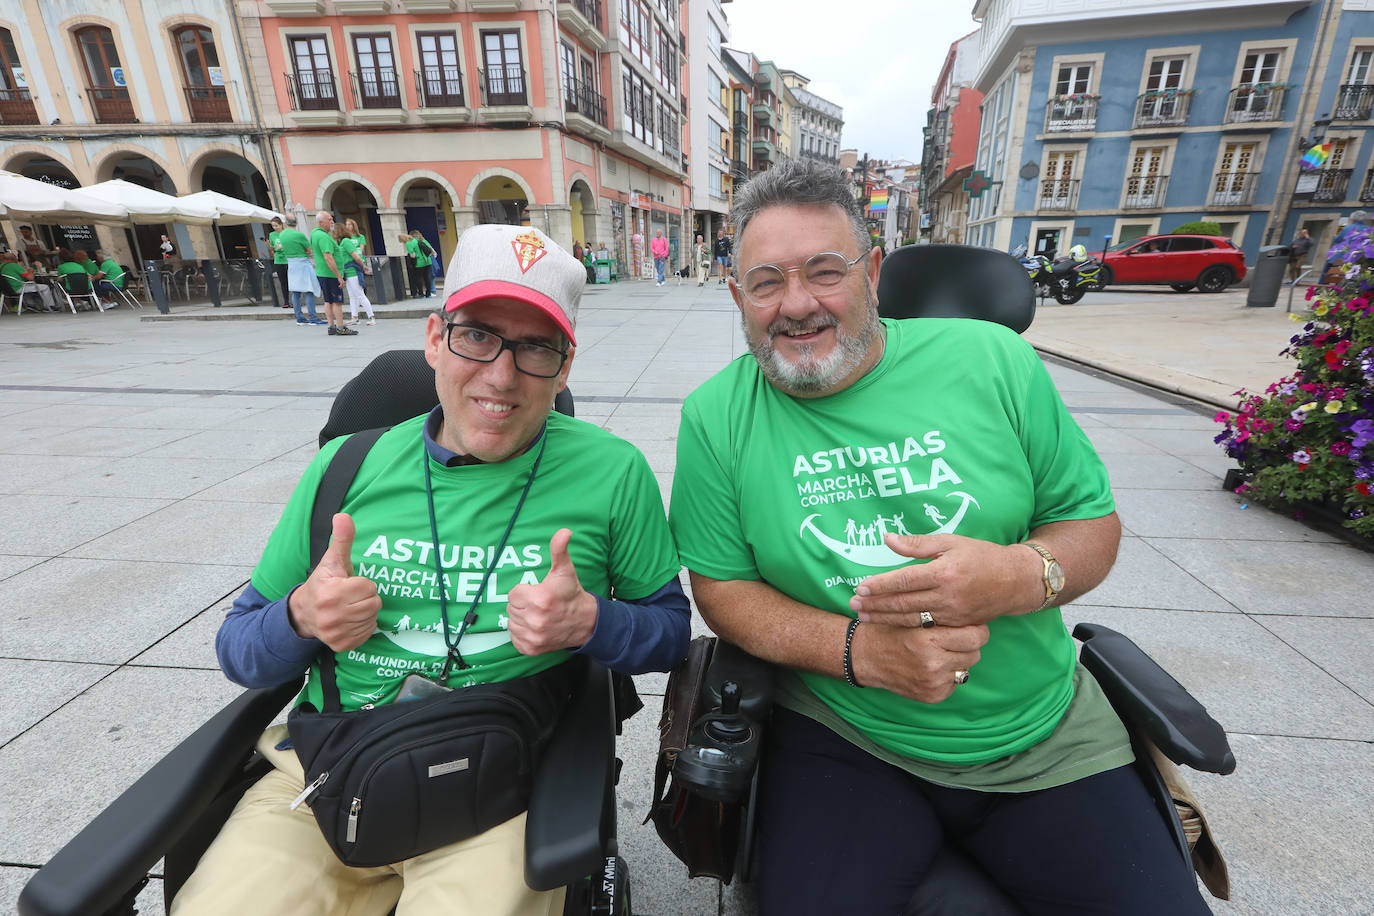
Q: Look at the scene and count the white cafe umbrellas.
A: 3